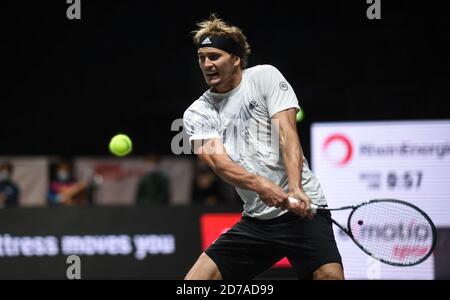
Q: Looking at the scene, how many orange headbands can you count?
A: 0